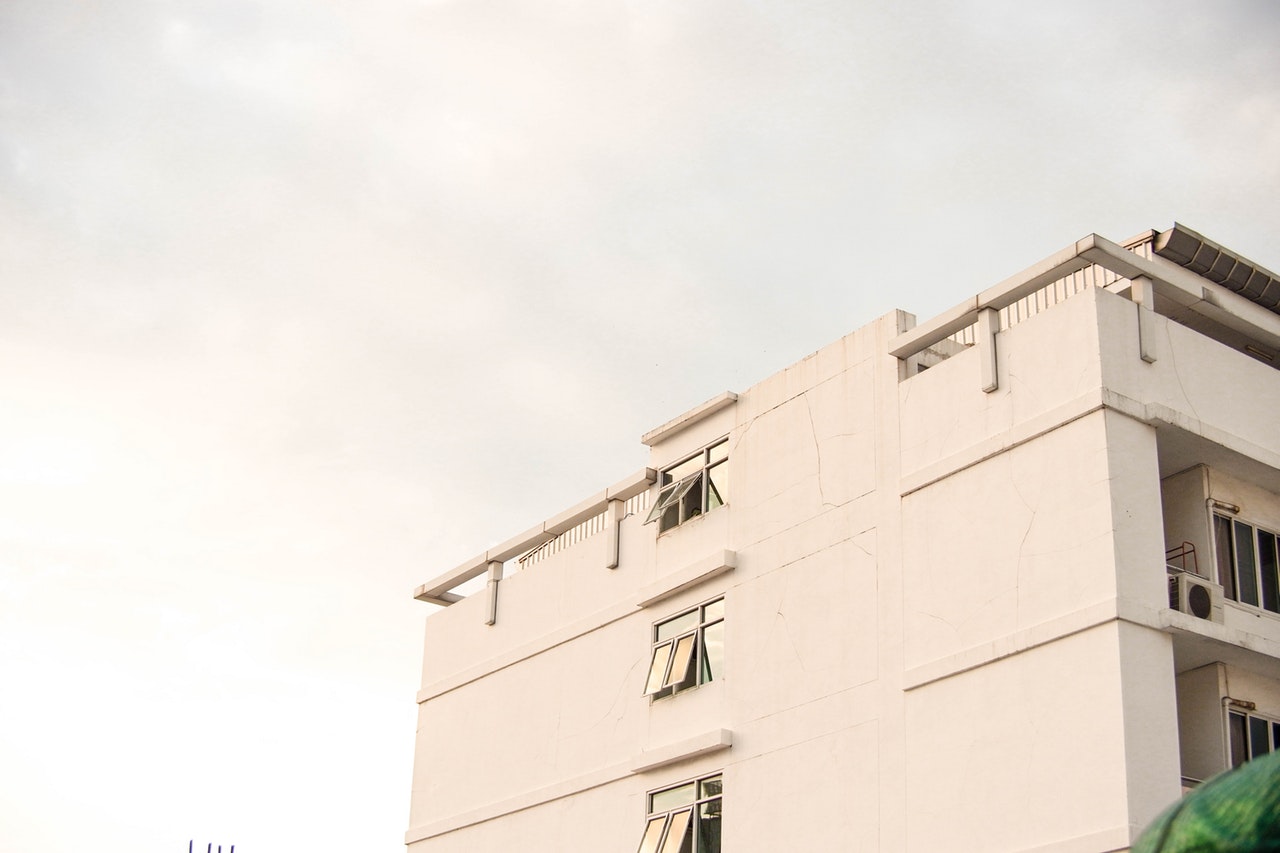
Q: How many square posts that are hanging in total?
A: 4